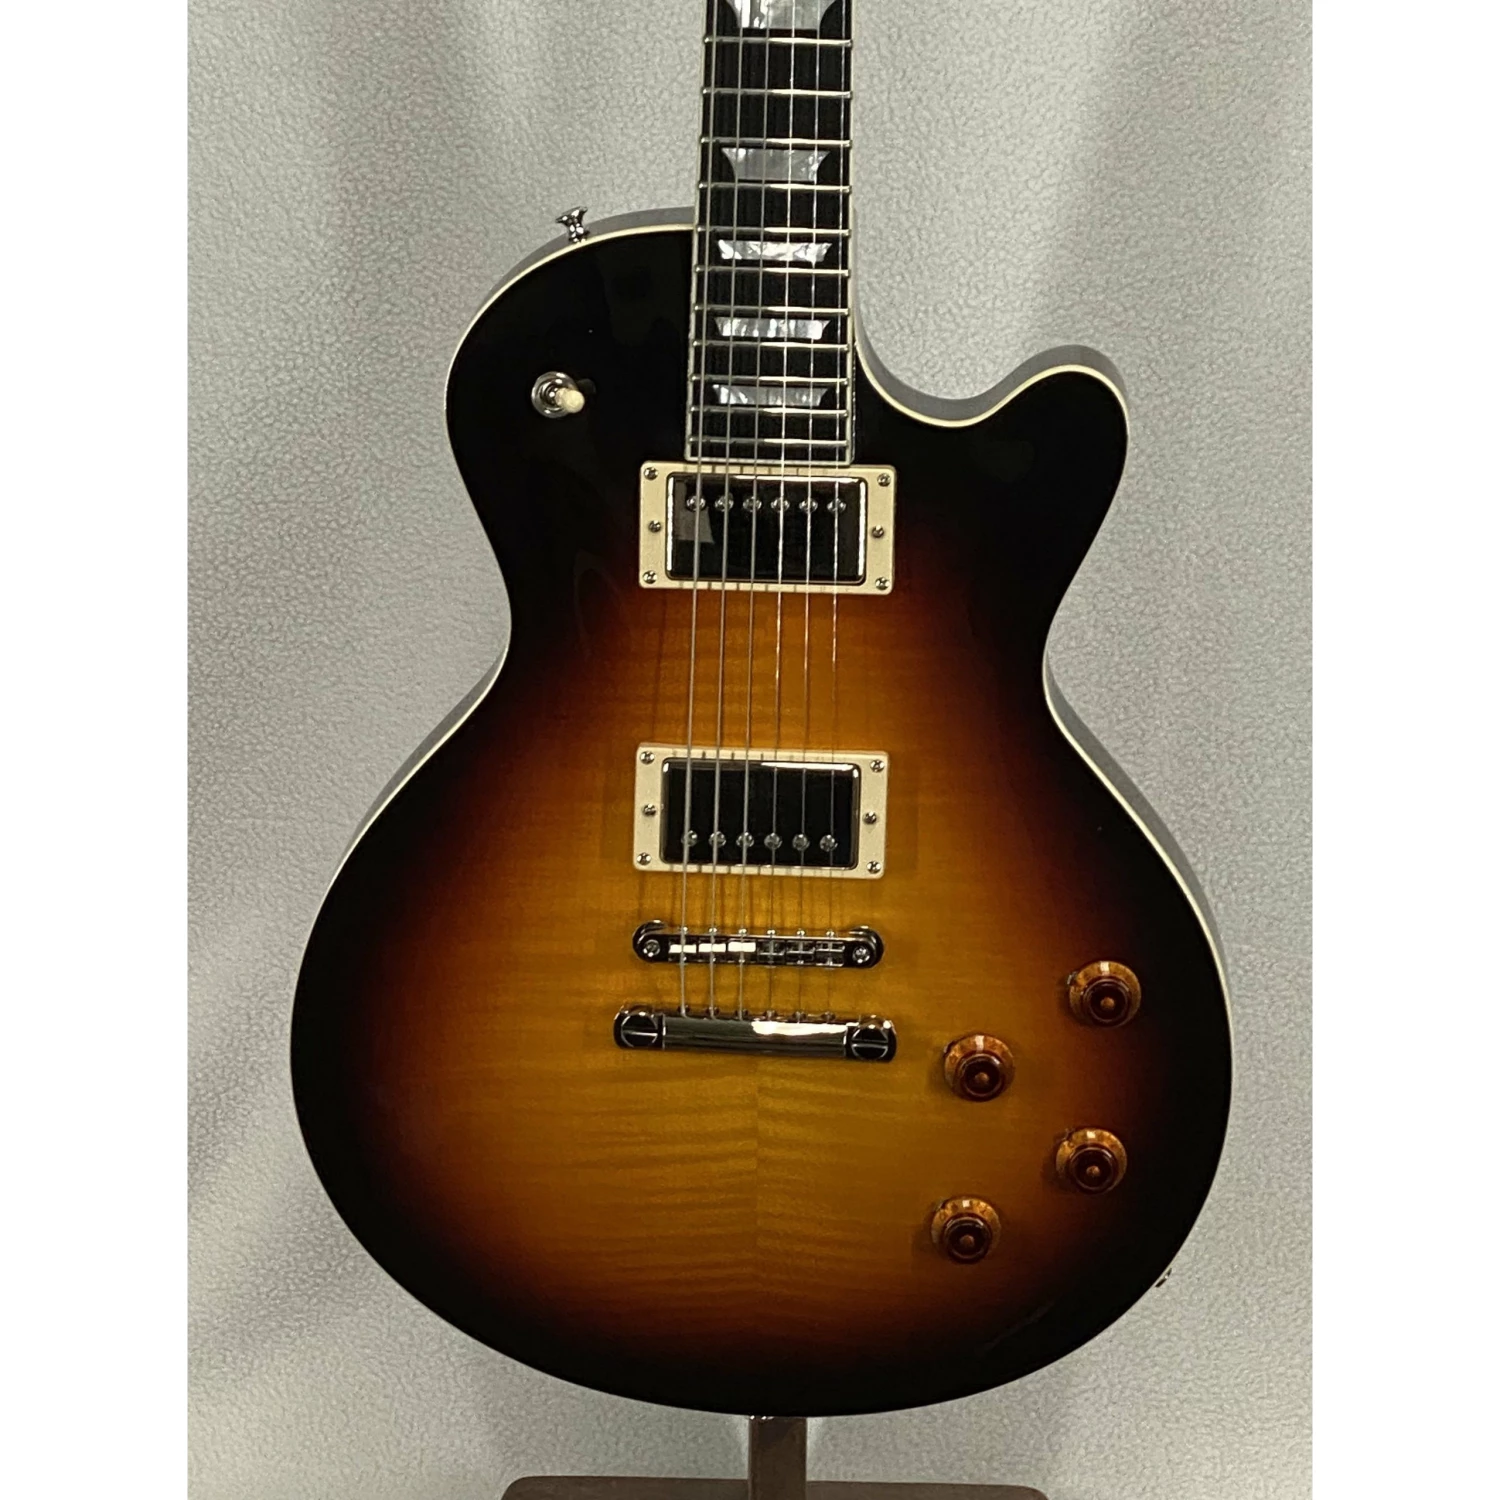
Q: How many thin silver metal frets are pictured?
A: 11